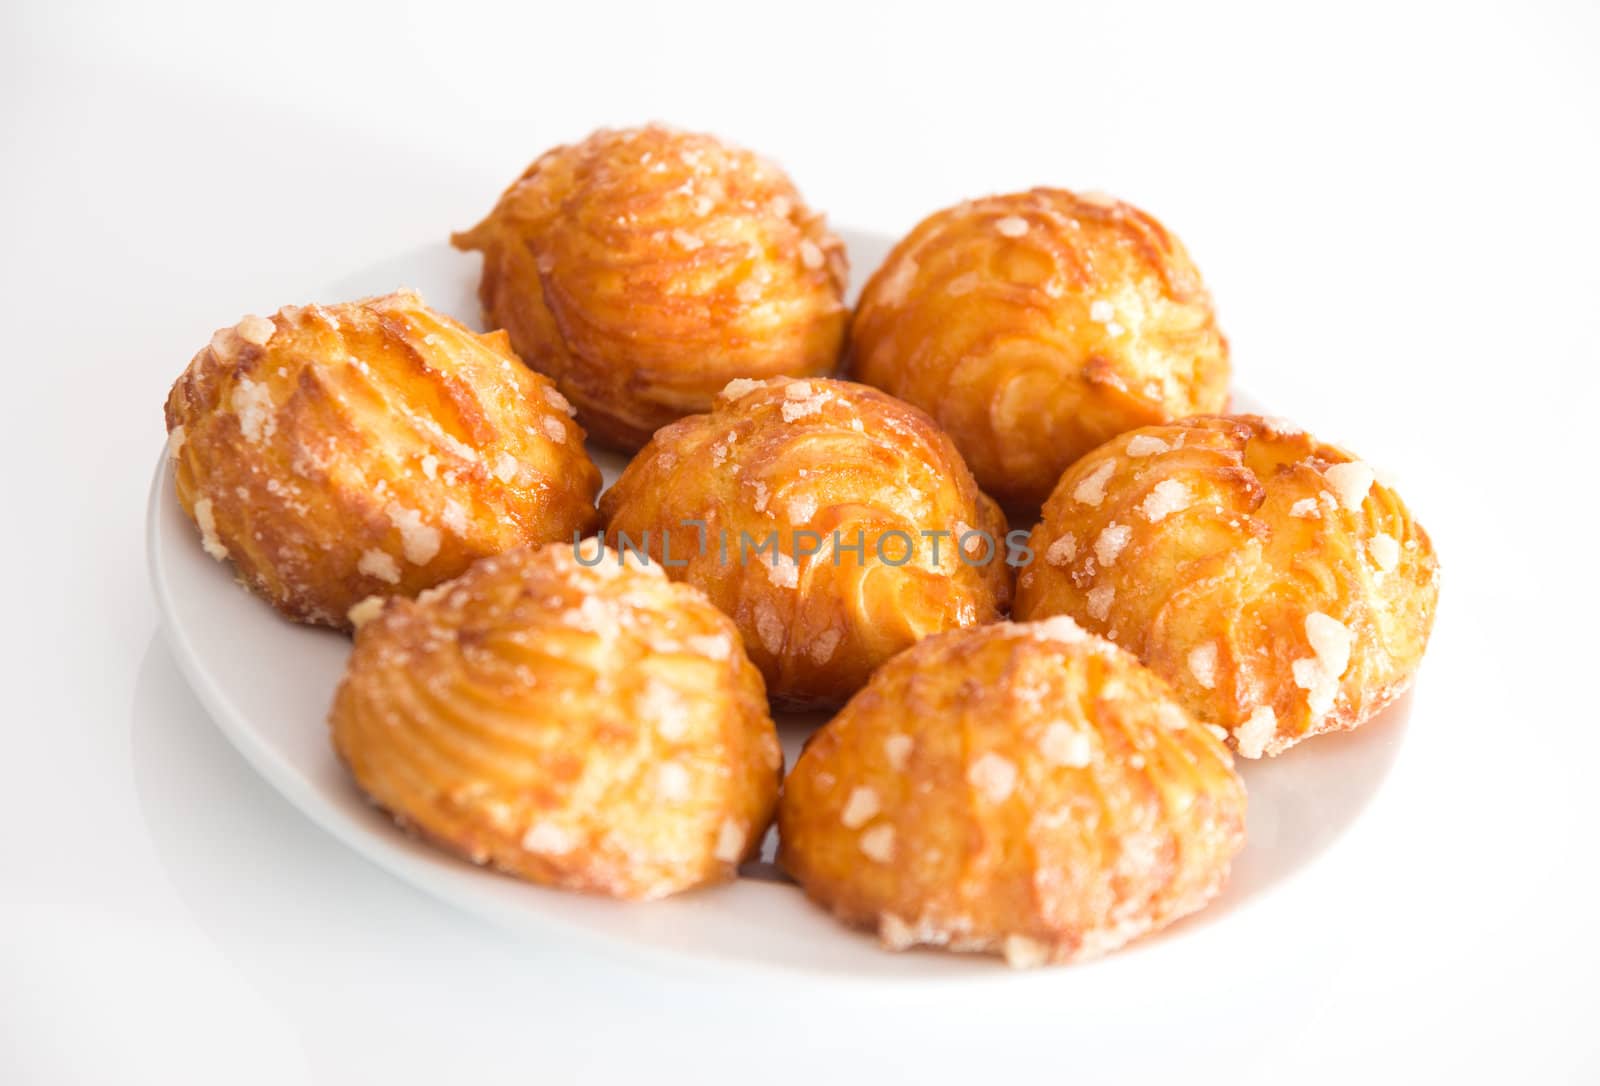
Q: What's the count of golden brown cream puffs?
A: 7